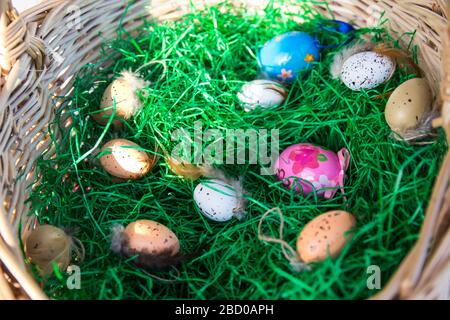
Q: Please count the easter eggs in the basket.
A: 11